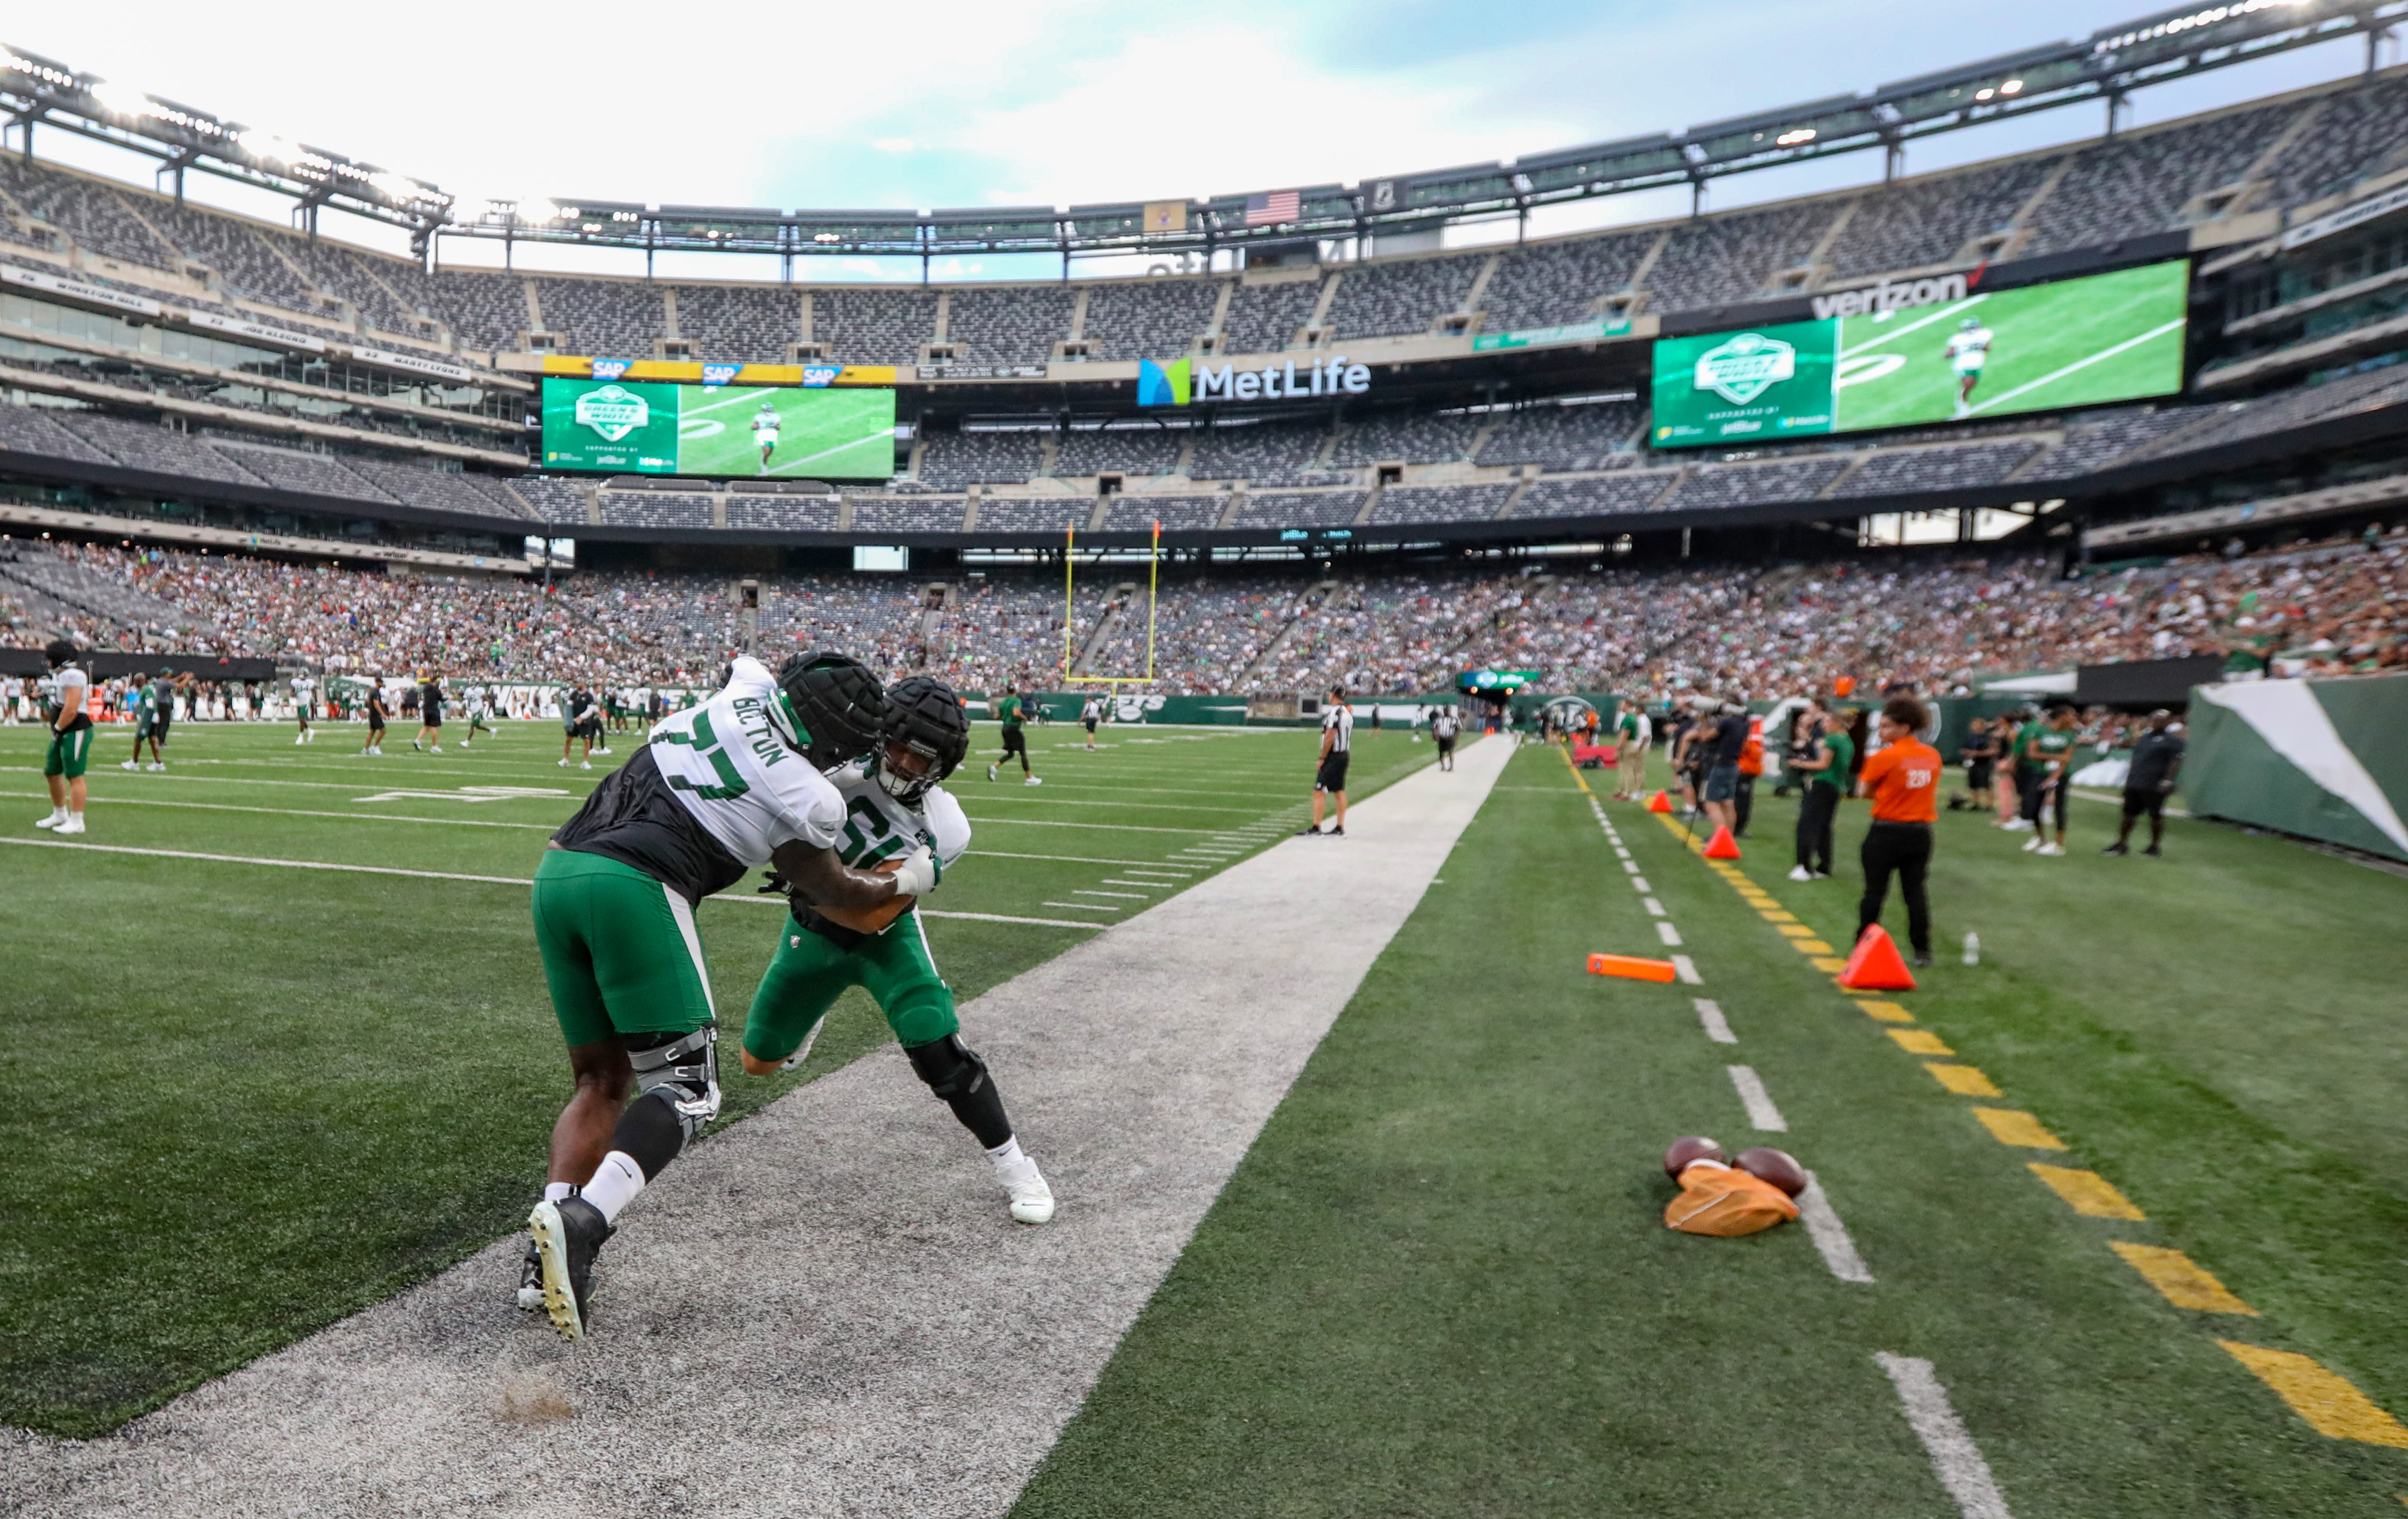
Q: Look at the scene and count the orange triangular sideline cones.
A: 3